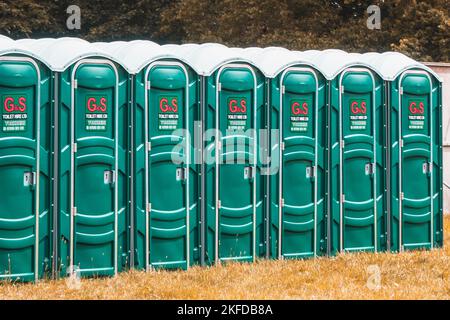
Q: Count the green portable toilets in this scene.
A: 7